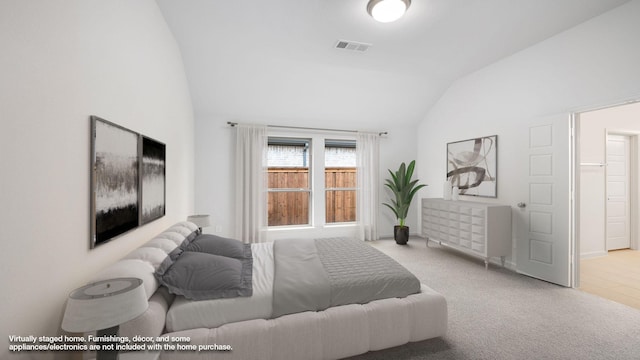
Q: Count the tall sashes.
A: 2